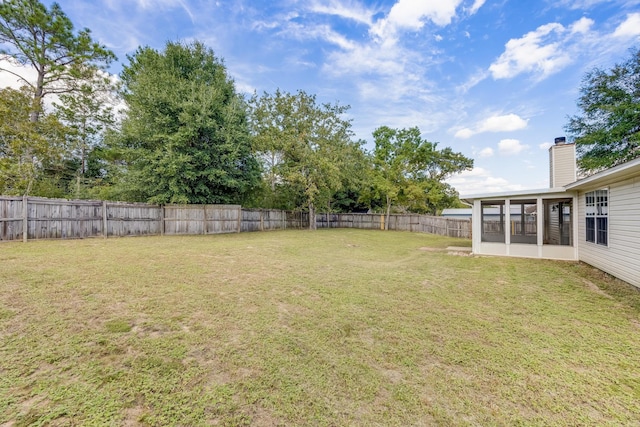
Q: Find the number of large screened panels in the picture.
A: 3